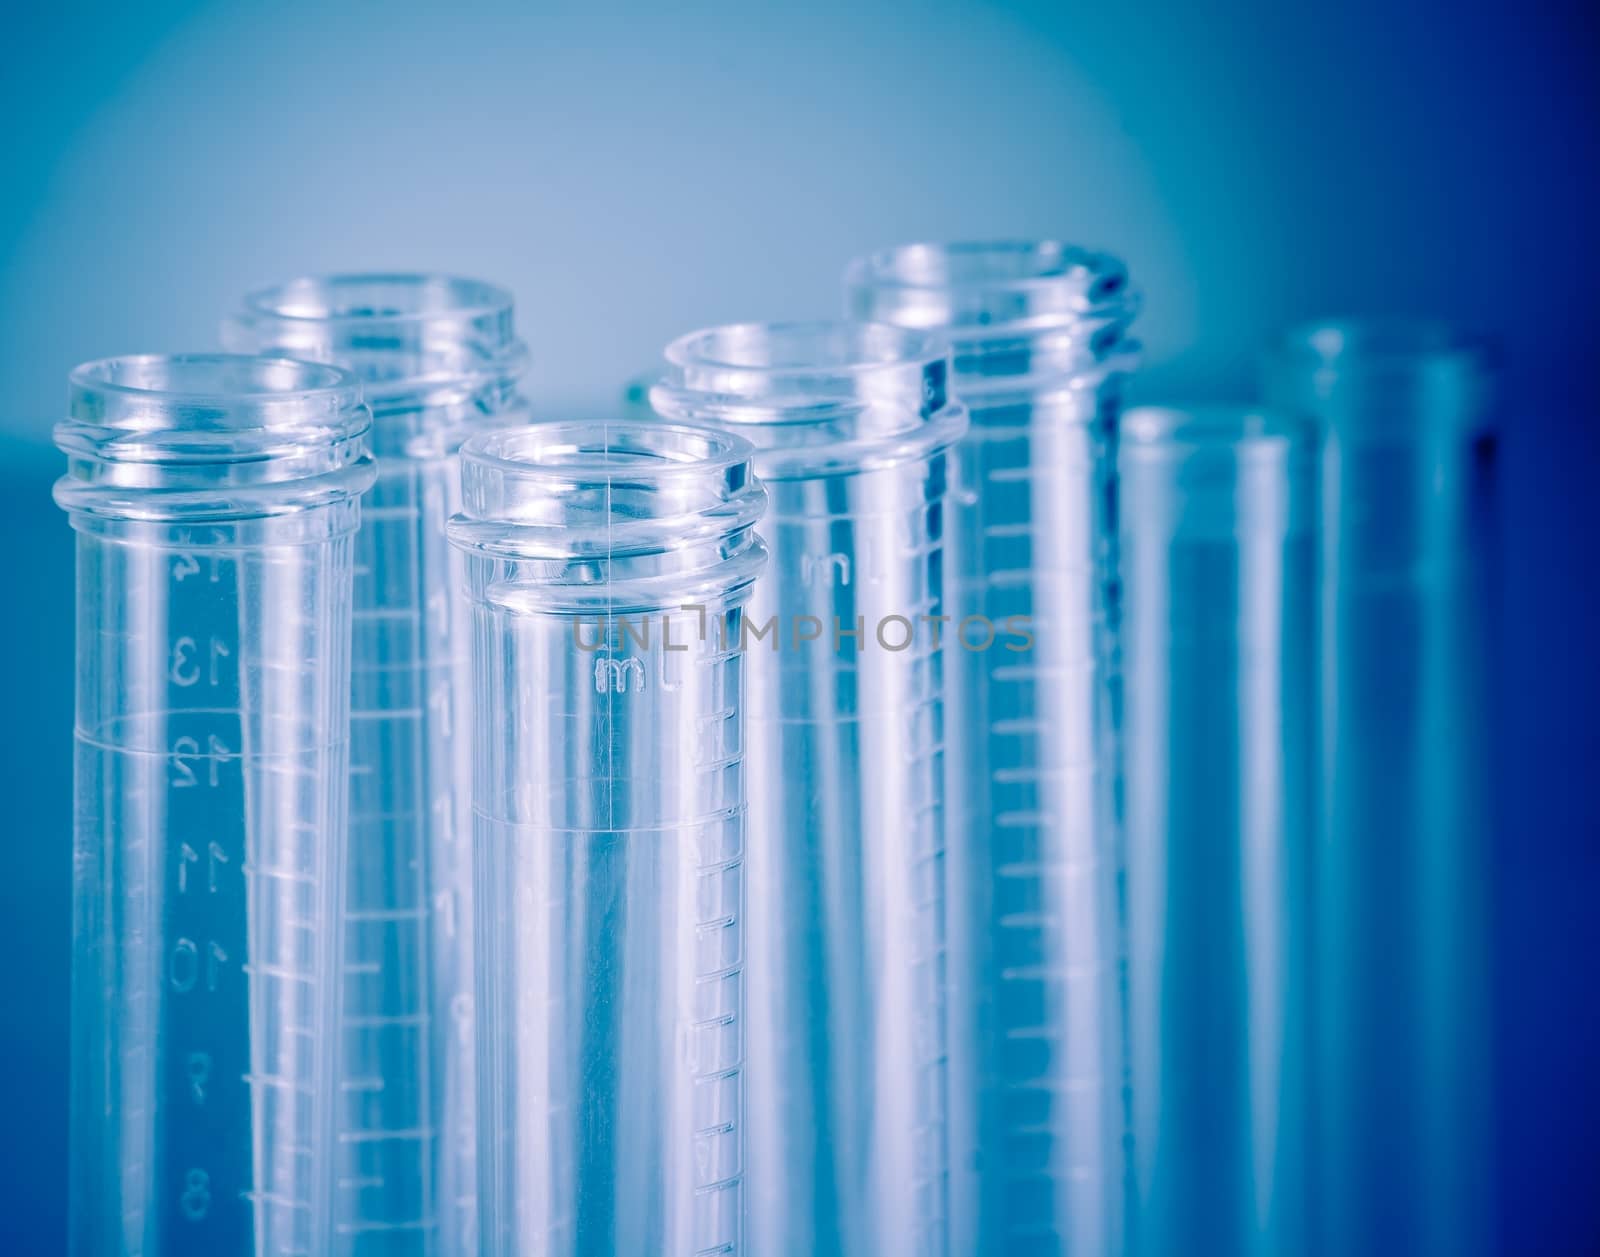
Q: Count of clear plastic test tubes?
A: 7